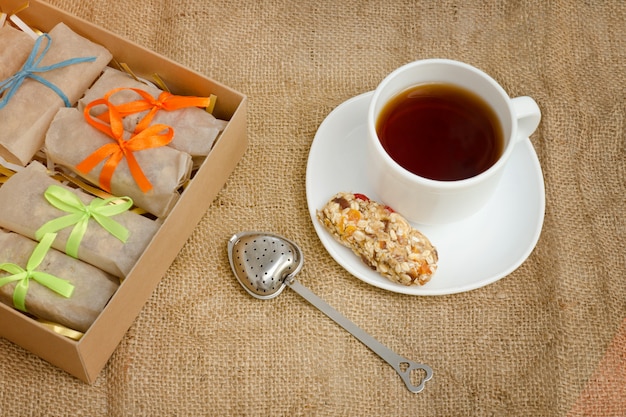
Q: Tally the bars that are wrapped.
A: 6